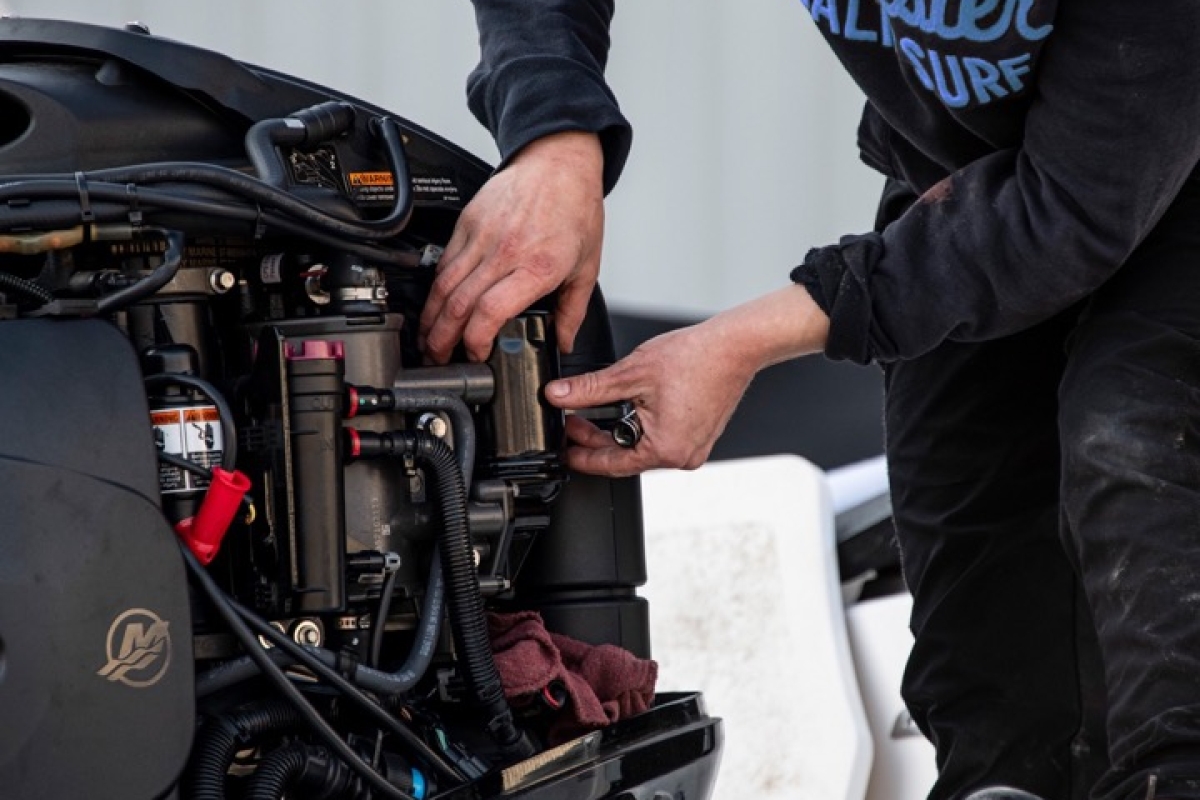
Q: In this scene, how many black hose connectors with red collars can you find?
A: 2